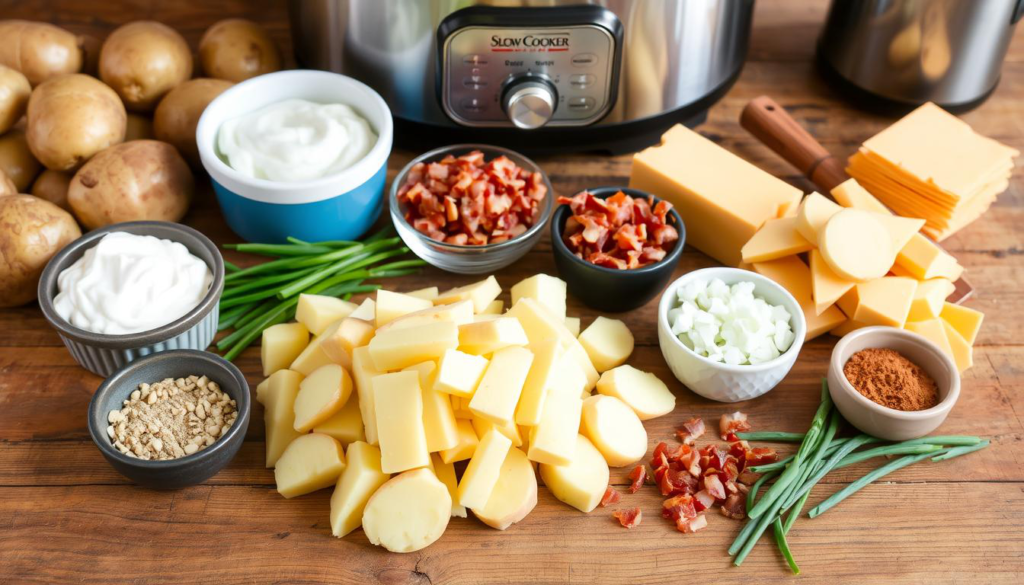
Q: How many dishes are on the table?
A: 7